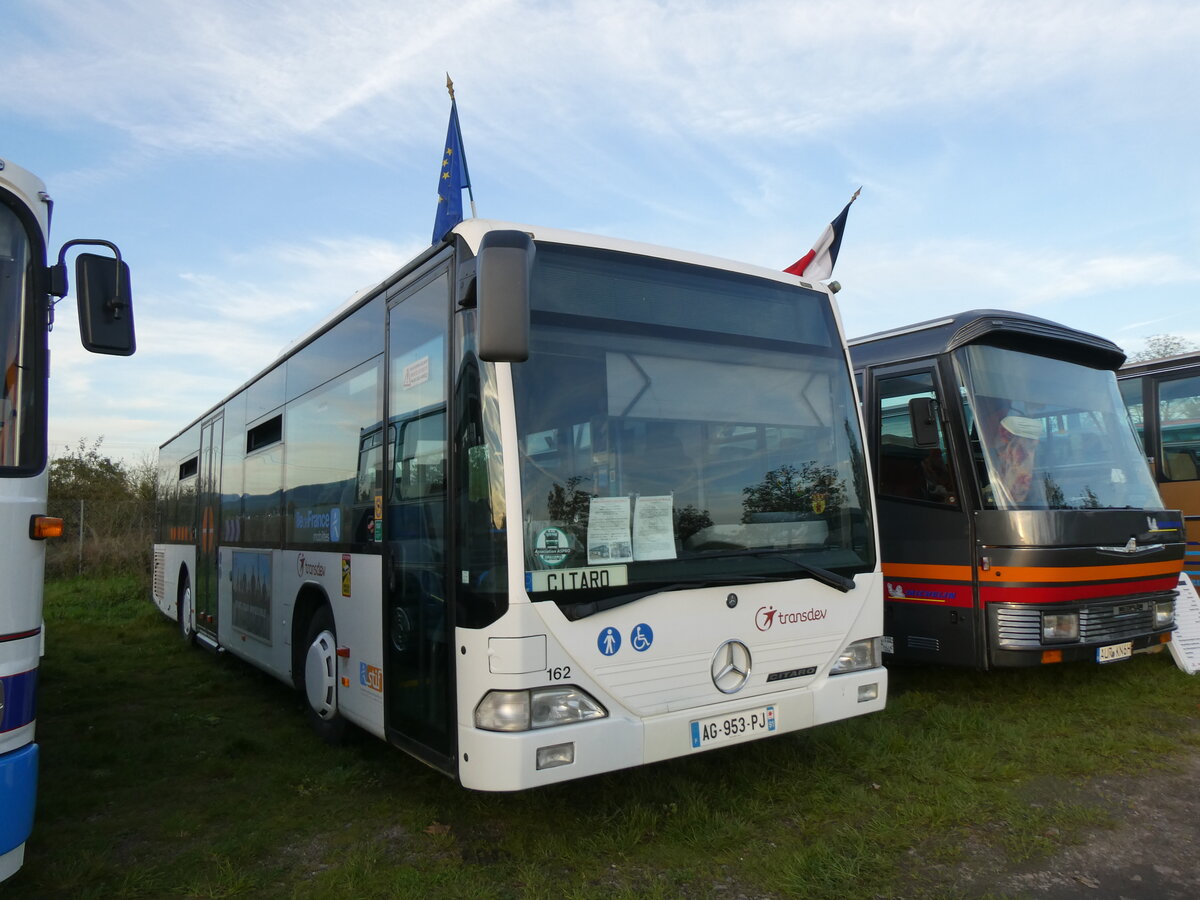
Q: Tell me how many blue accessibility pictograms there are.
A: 2